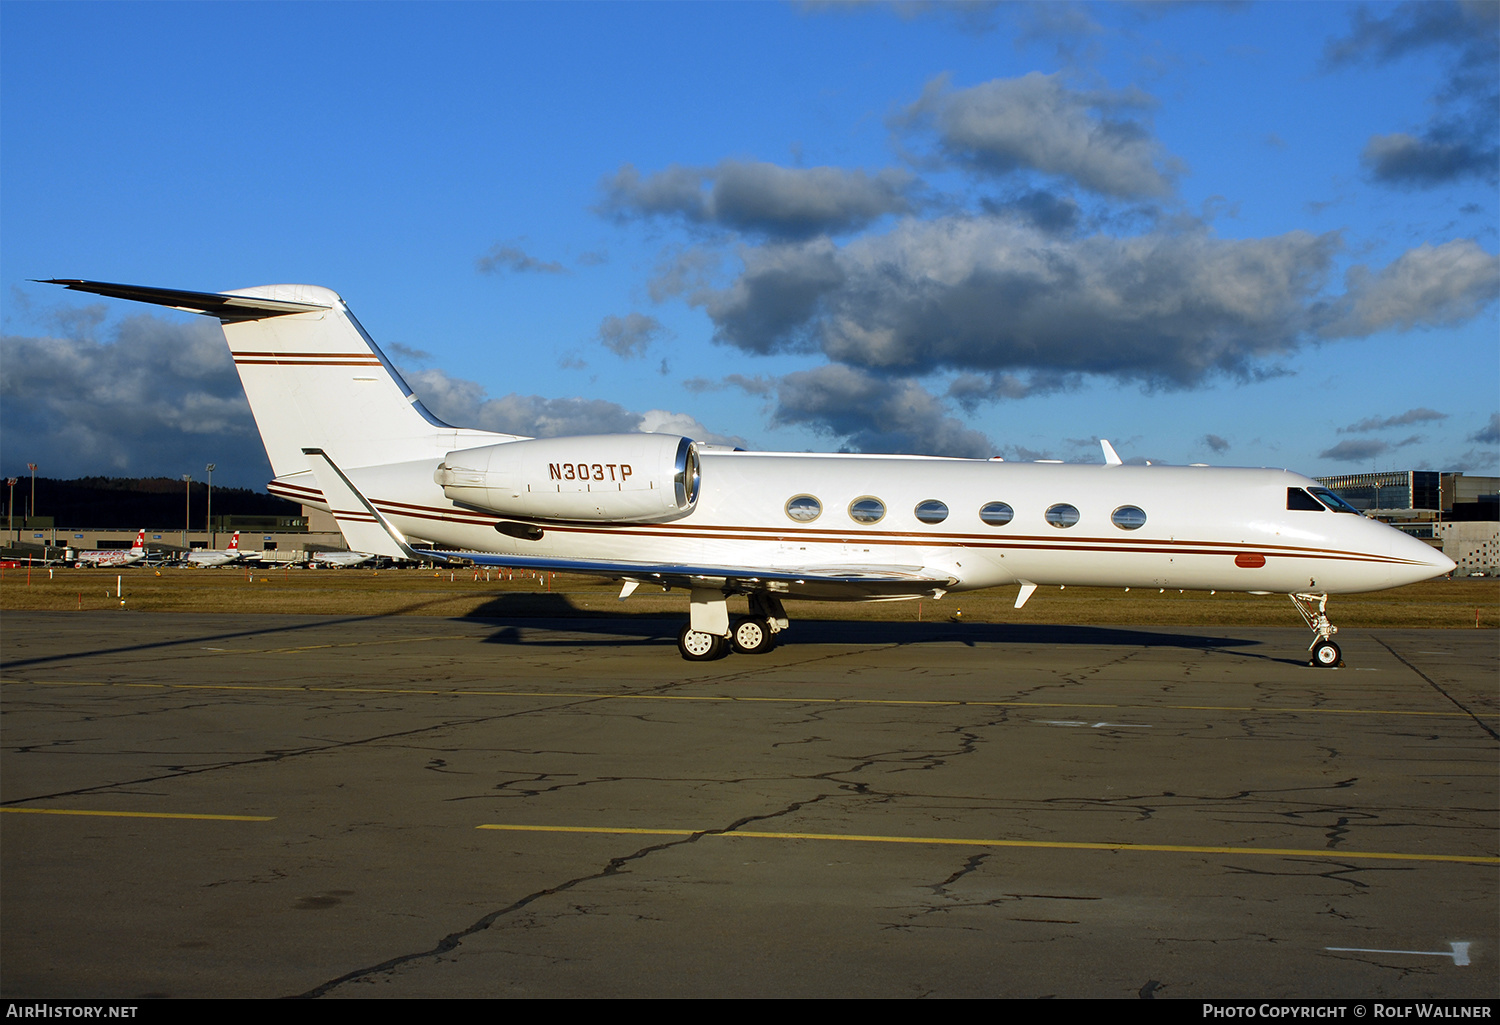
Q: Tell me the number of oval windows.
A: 6